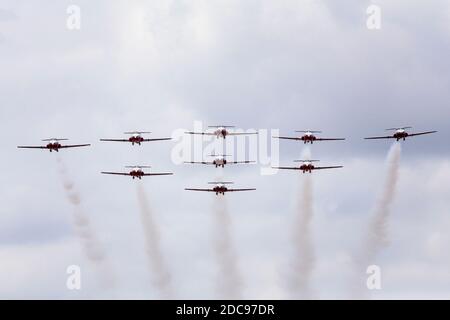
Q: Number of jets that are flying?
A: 9